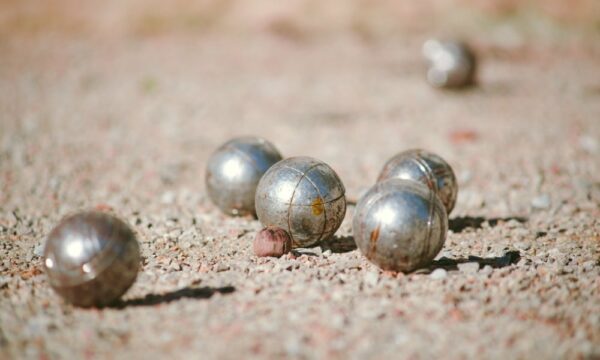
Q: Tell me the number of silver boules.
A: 6